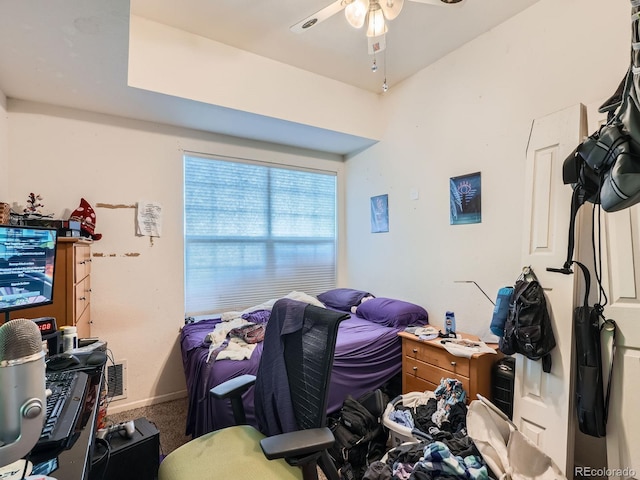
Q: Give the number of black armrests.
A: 2